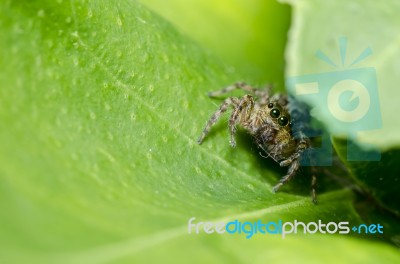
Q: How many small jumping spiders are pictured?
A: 1